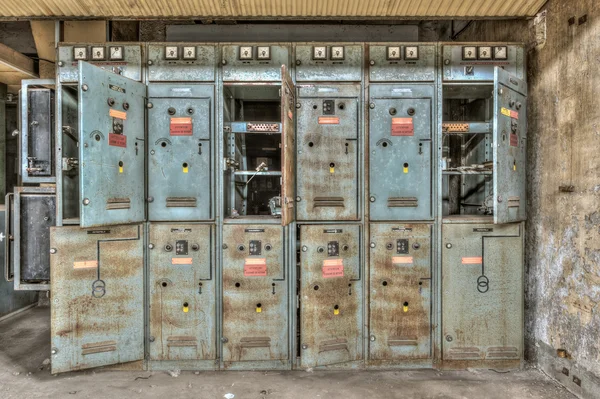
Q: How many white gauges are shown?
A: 14